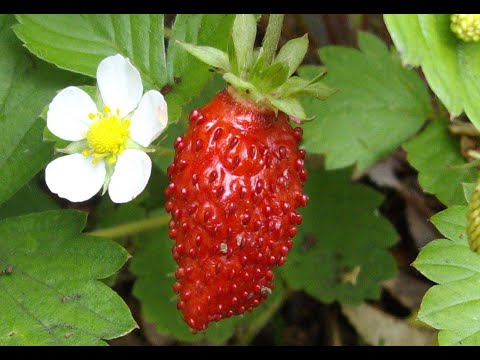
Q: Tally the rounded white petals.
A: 5